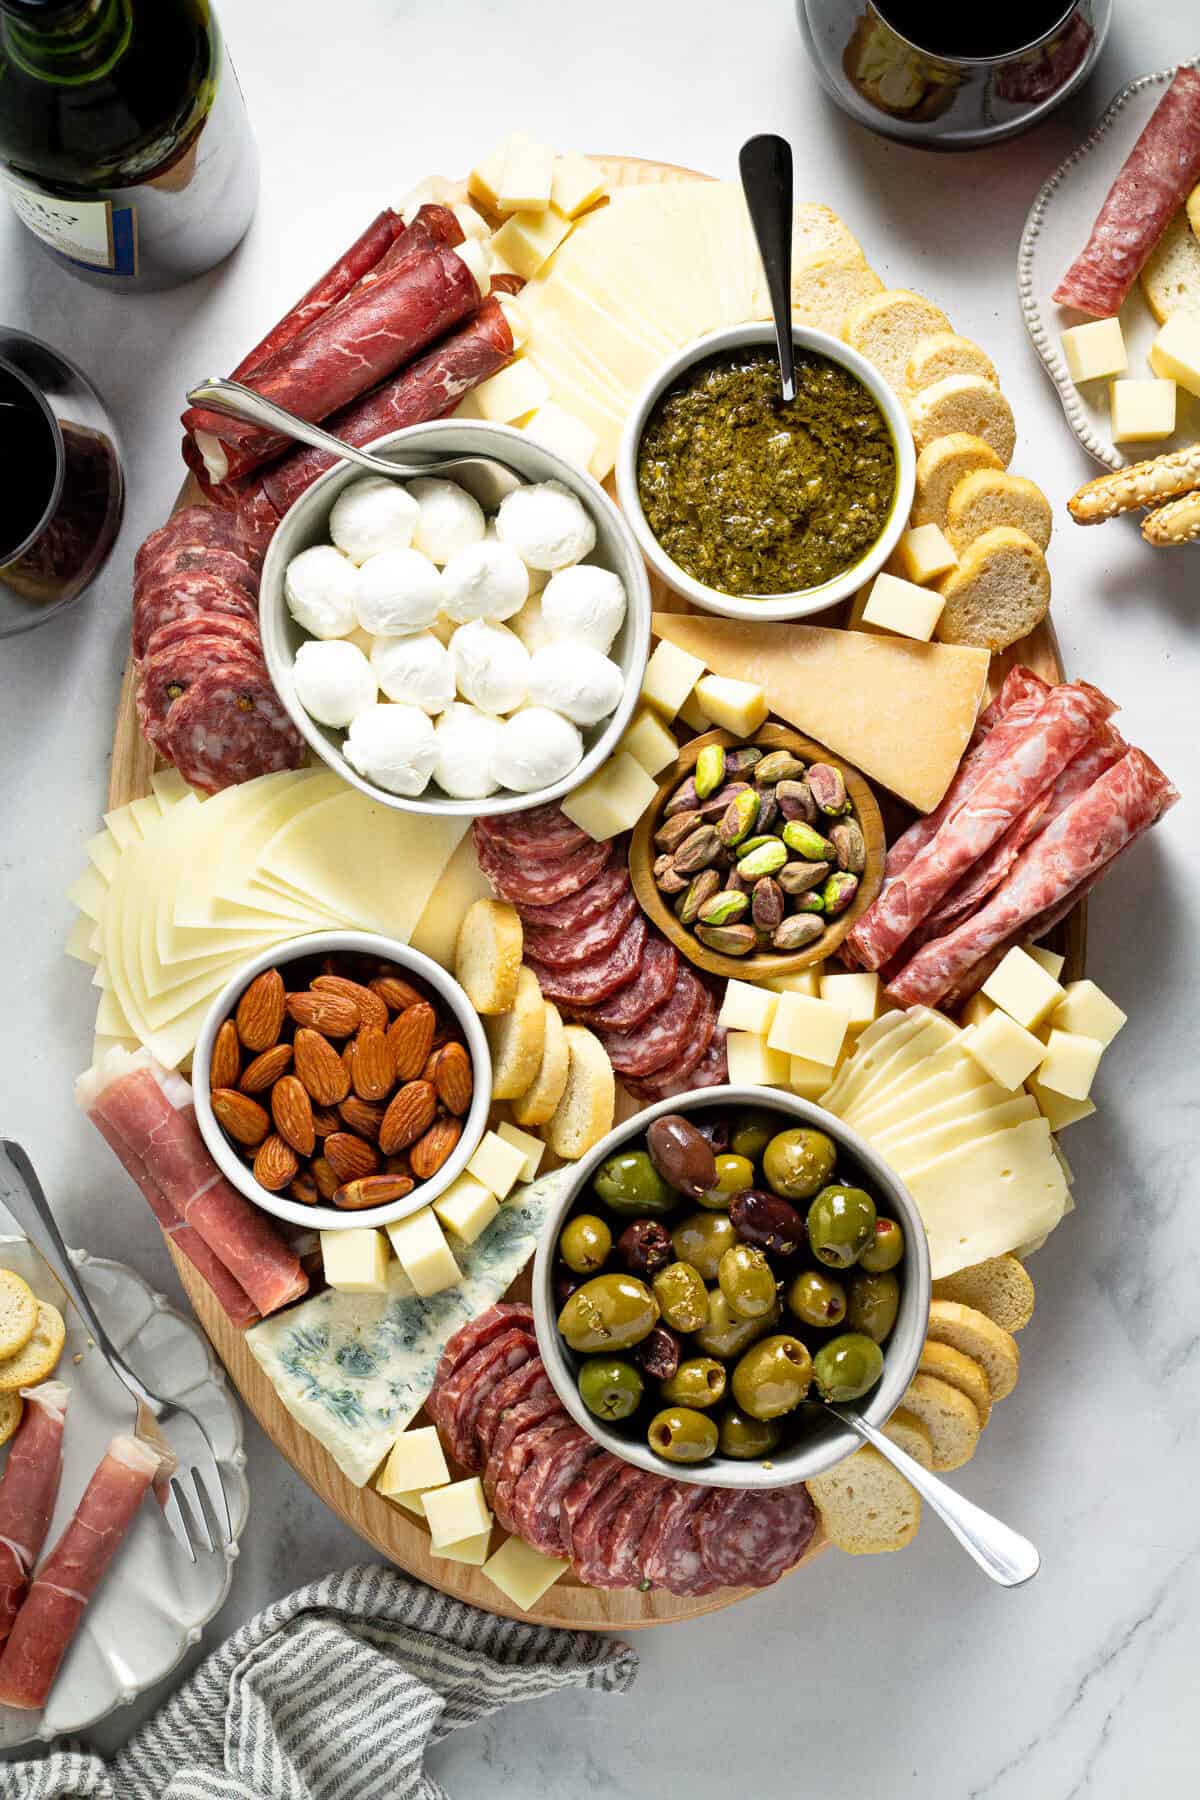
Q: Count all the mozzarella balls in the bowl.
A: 14